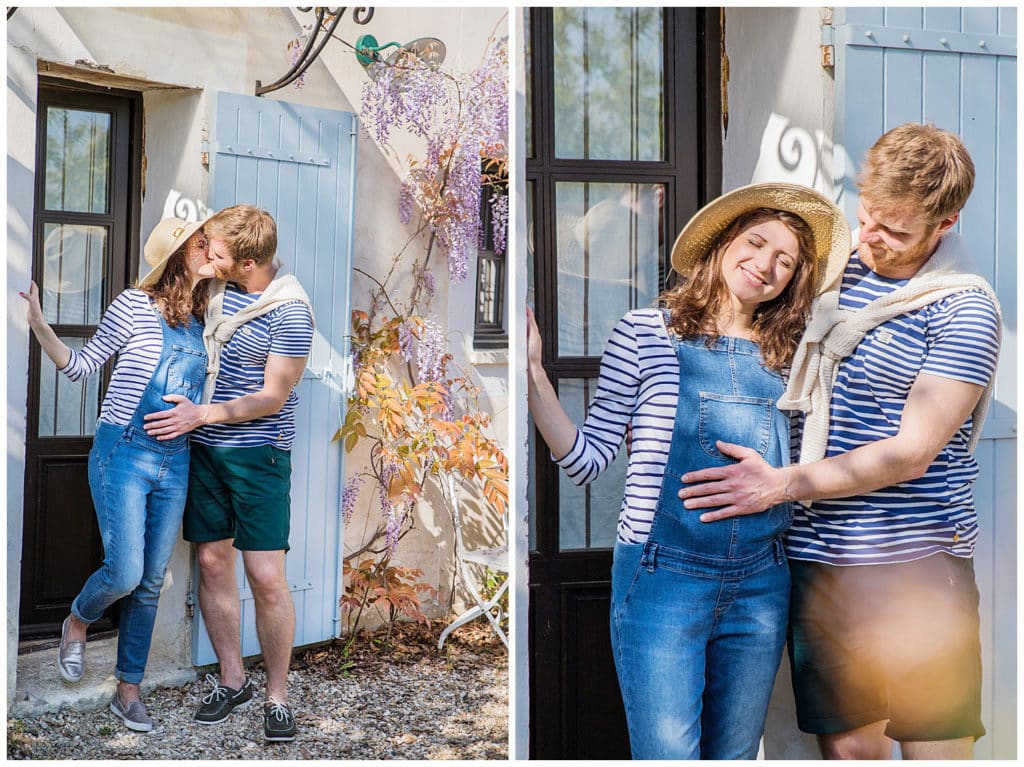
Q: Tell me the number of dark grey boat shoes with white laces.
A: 2